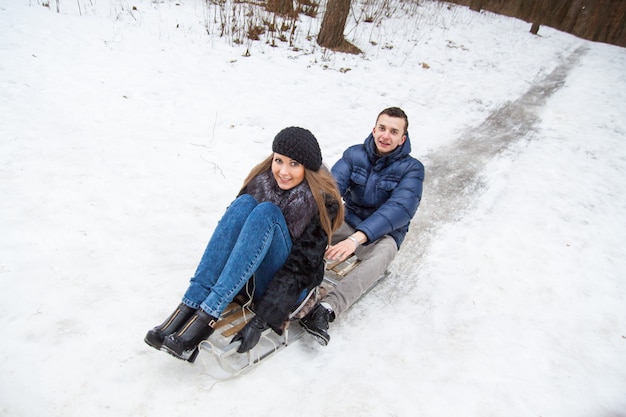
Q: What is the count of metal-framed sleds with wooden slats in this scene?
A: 2